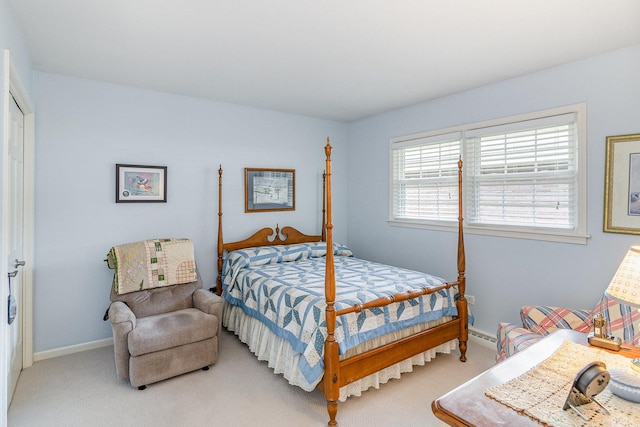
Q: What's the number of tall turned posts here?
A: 4